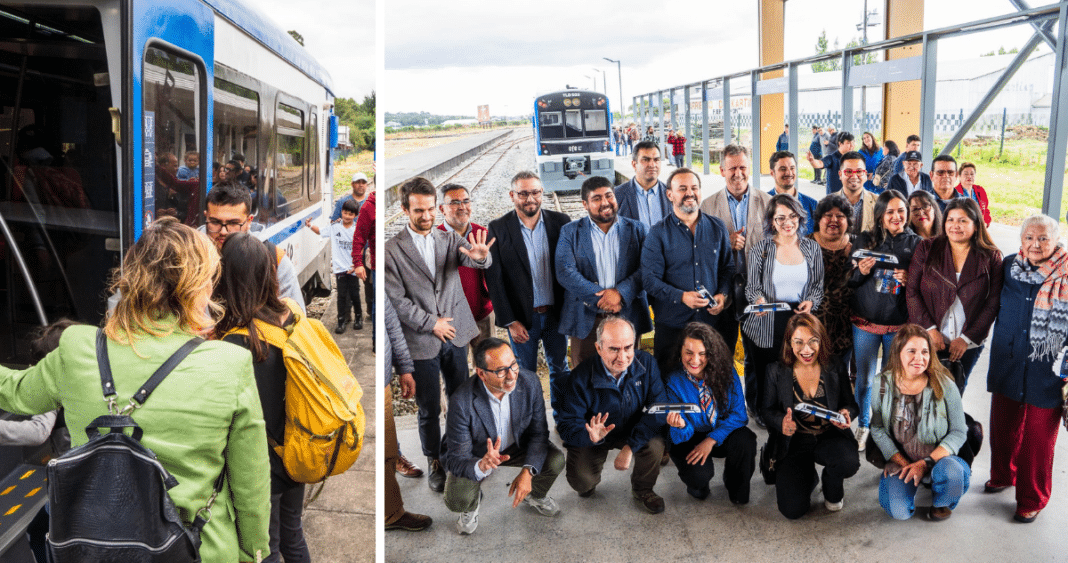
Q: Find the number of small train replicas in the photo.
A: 5